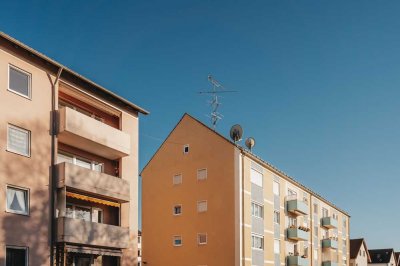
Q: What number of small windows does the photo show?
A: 7